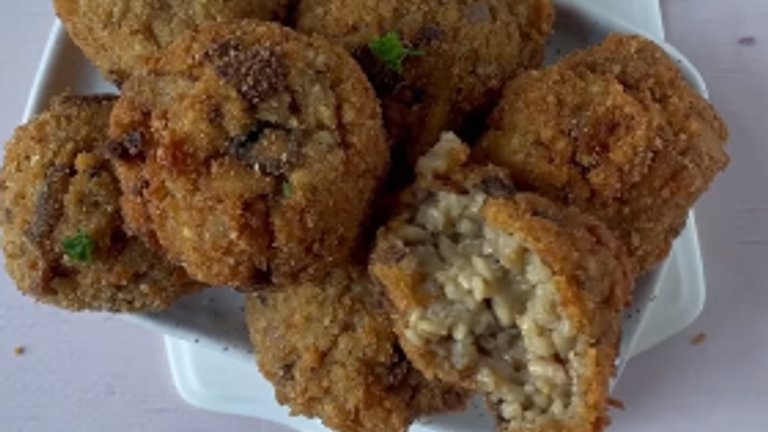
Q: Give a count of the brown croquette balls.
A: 7